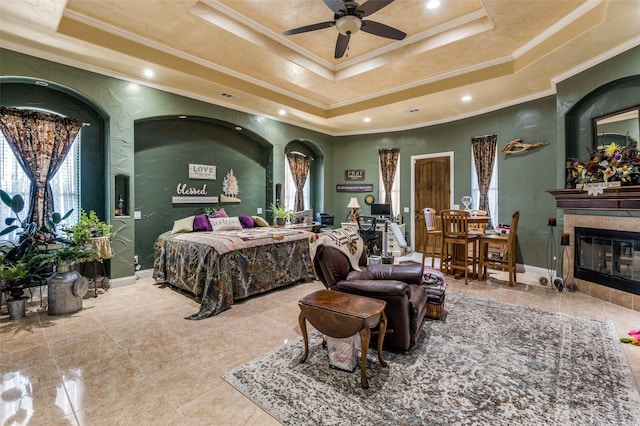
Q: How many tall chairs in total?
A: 4